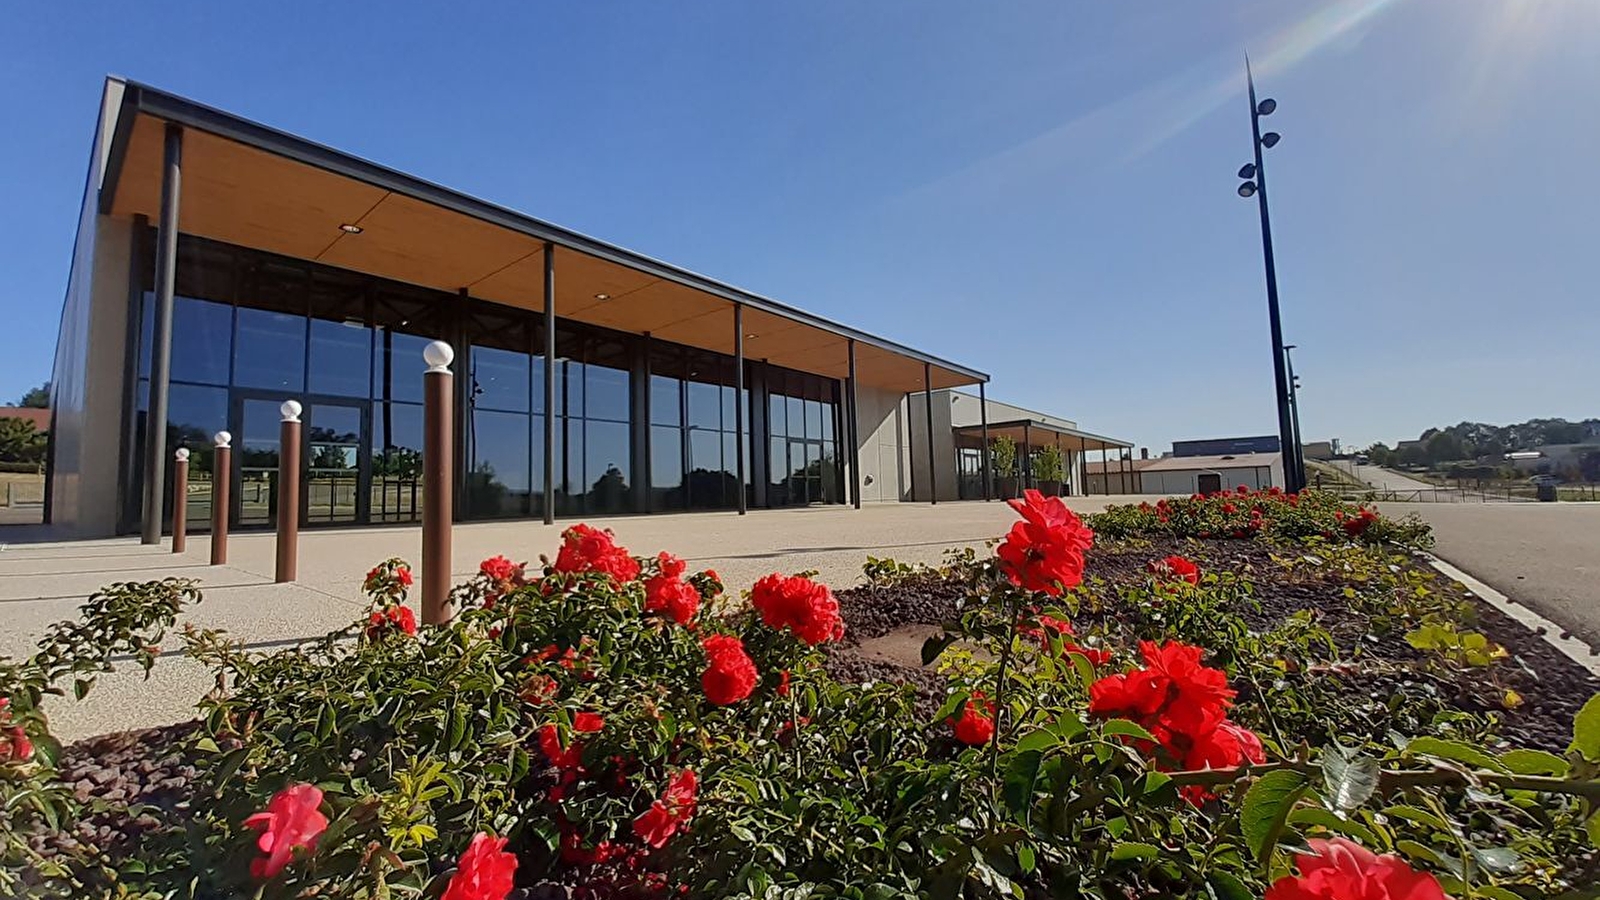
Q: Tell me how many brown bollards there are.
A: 4